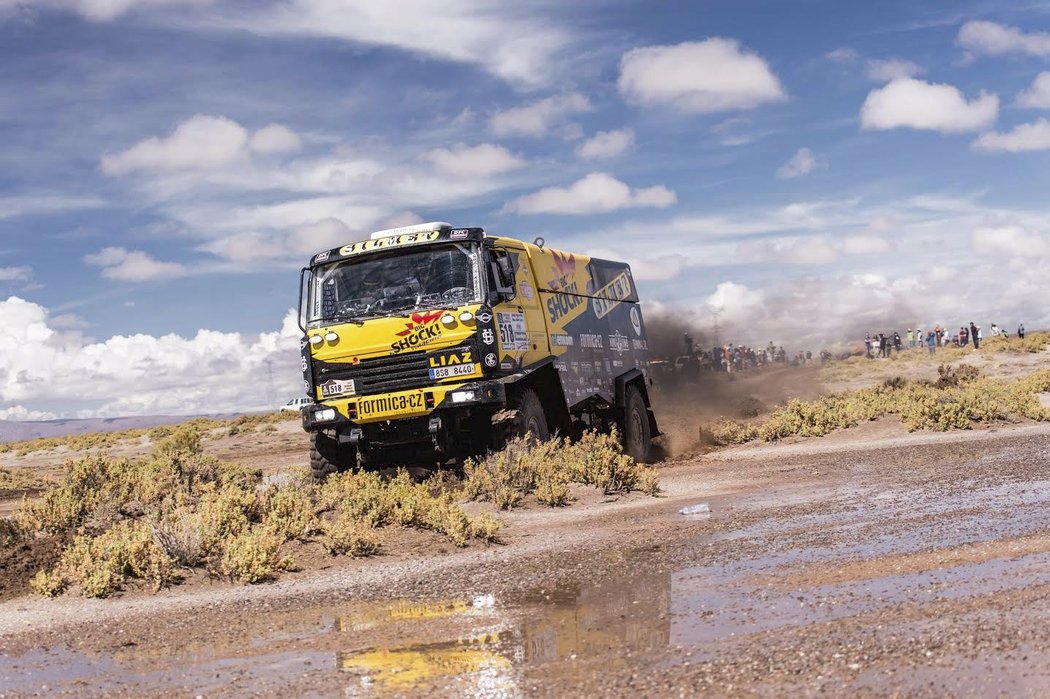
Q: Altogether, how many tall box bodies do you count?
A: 1